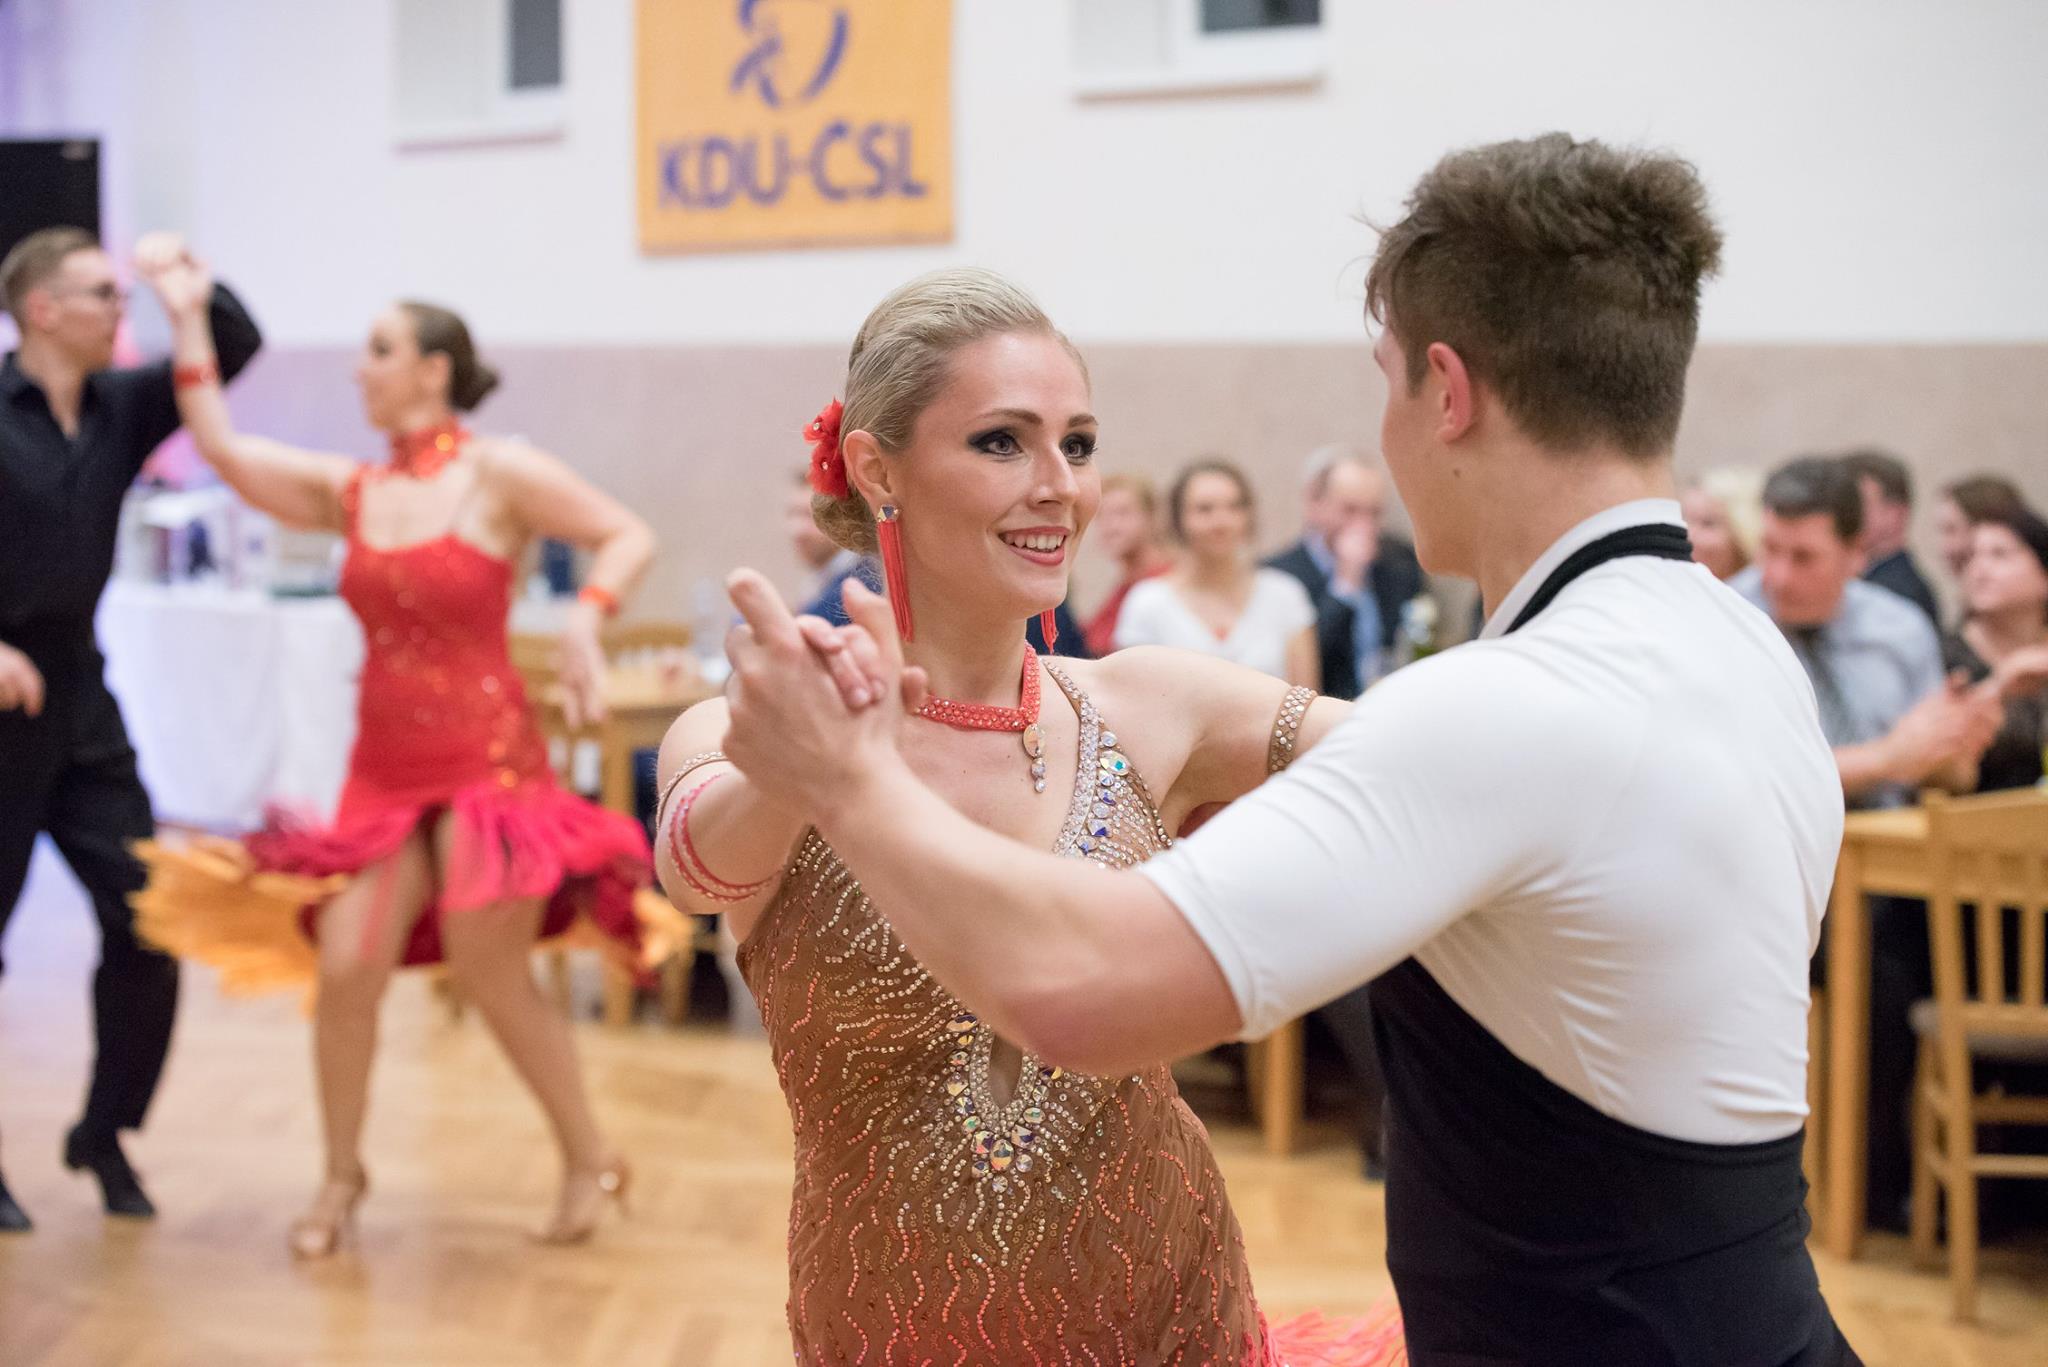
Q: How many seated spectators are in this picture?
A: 9